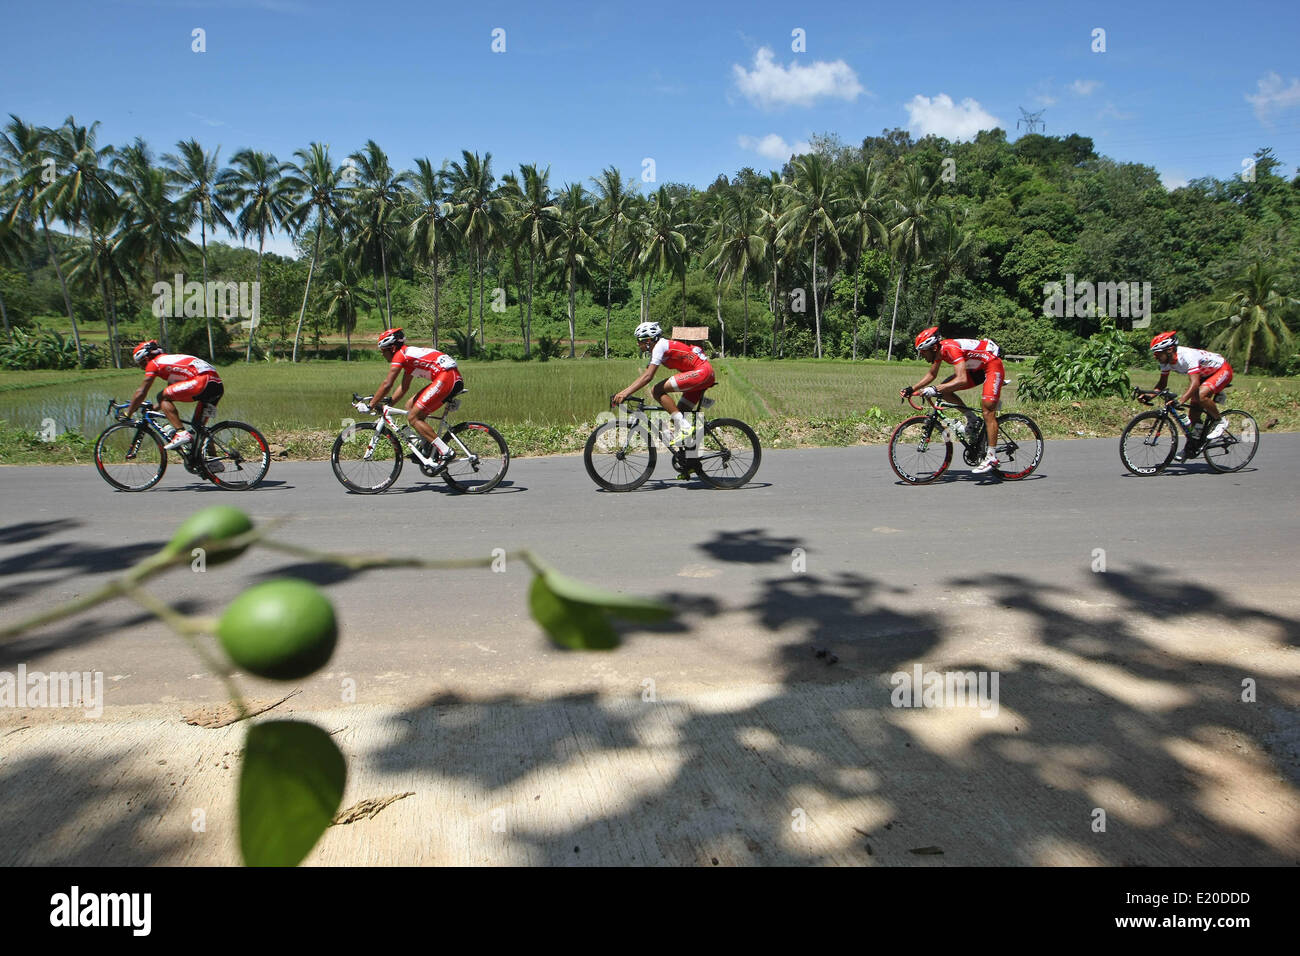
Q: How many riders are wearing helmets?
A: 5